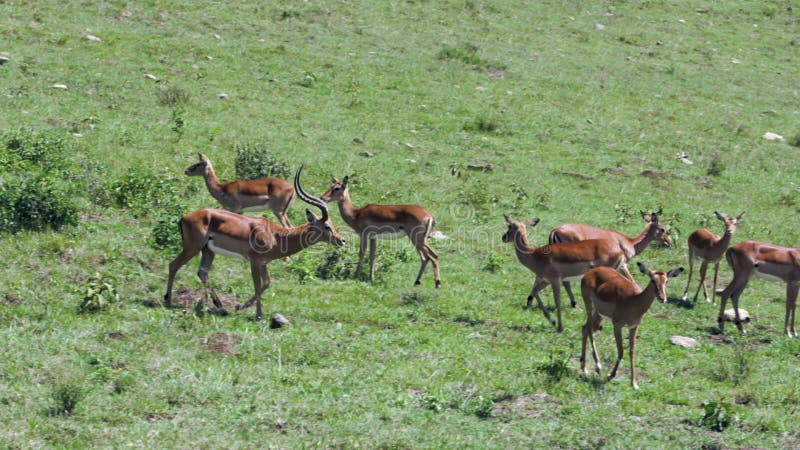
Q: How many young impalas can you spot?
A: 1